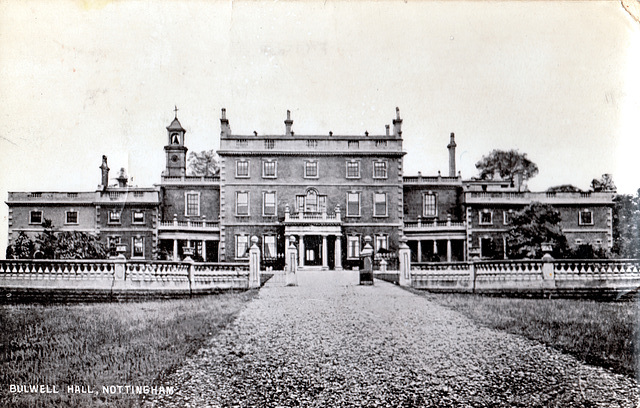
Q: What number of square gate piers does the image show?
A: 4